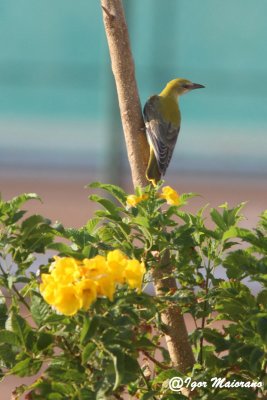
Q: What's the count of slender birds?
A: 1